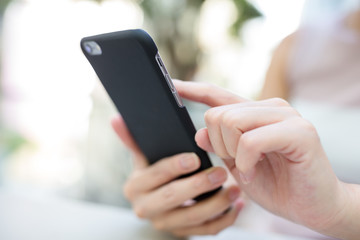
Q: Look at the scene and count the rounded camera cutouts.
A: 1